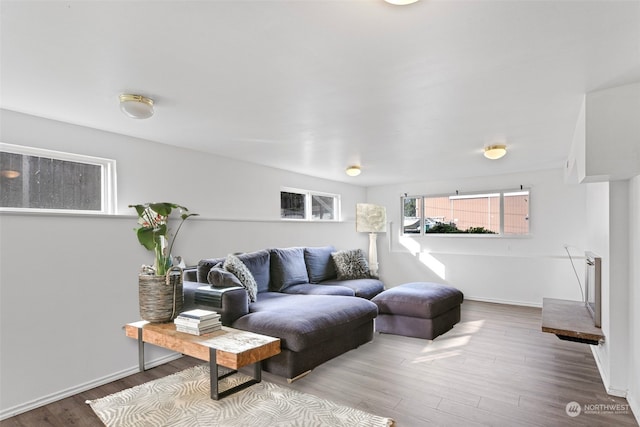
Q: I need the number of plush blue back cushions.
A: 4